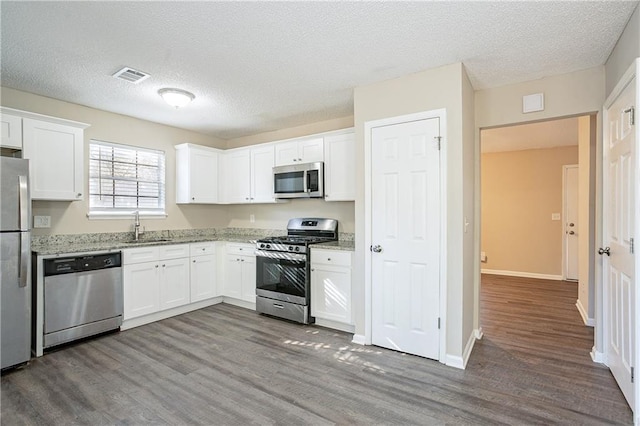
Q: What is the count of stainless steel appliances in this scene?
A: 4